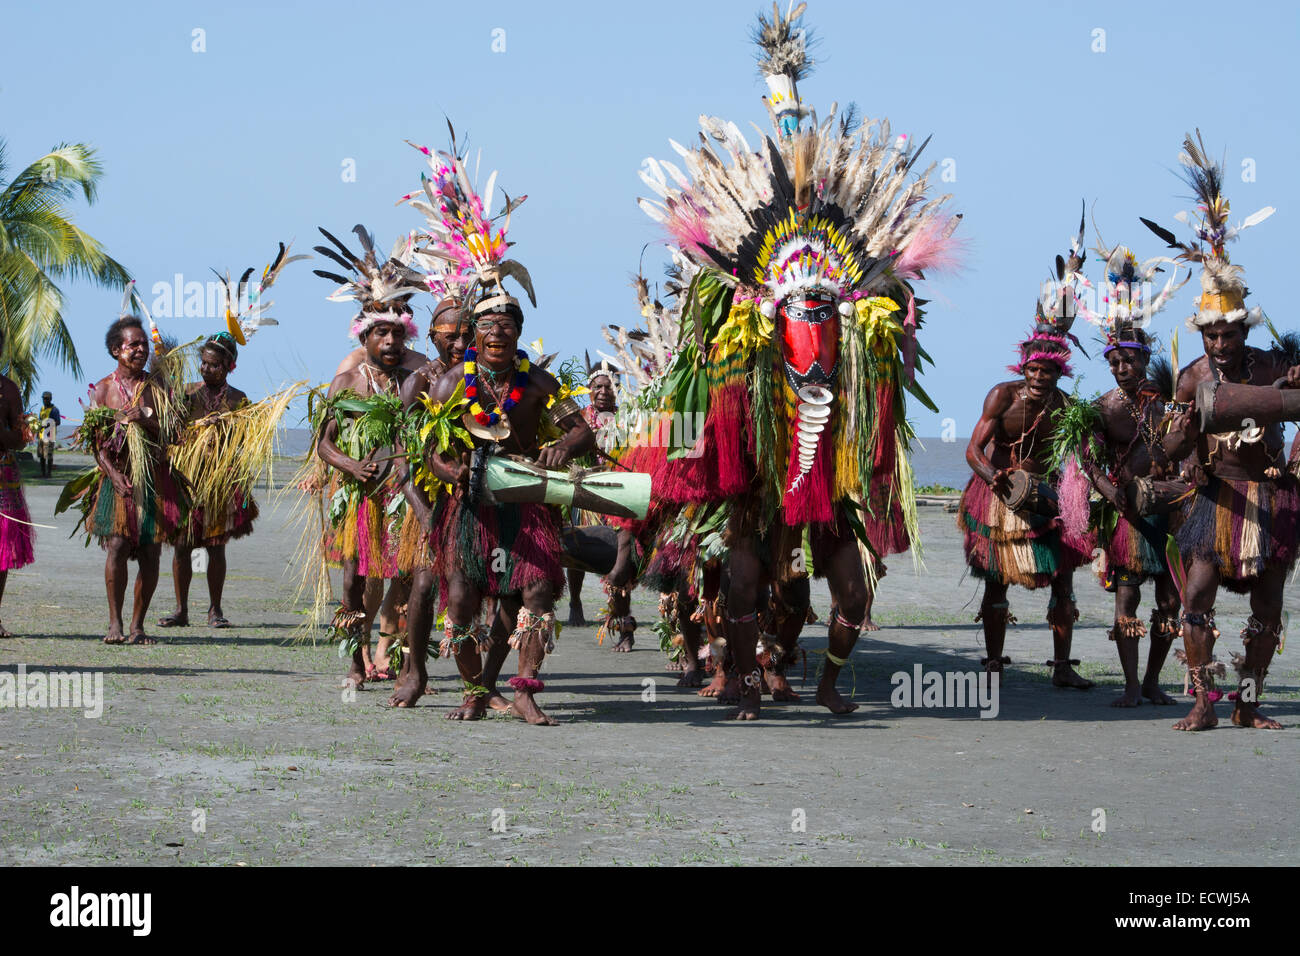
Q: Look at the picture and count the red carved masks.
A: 1